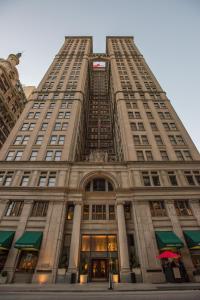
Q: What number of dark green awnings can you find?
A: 4